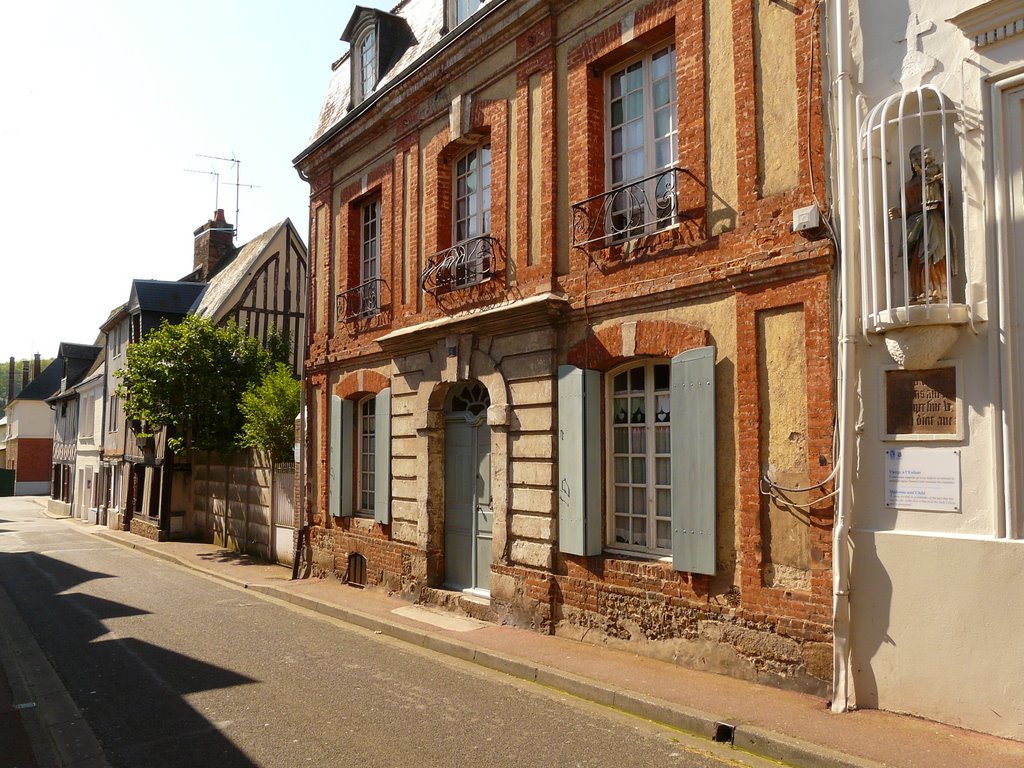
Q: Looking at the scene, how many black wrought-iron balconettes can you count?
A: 3